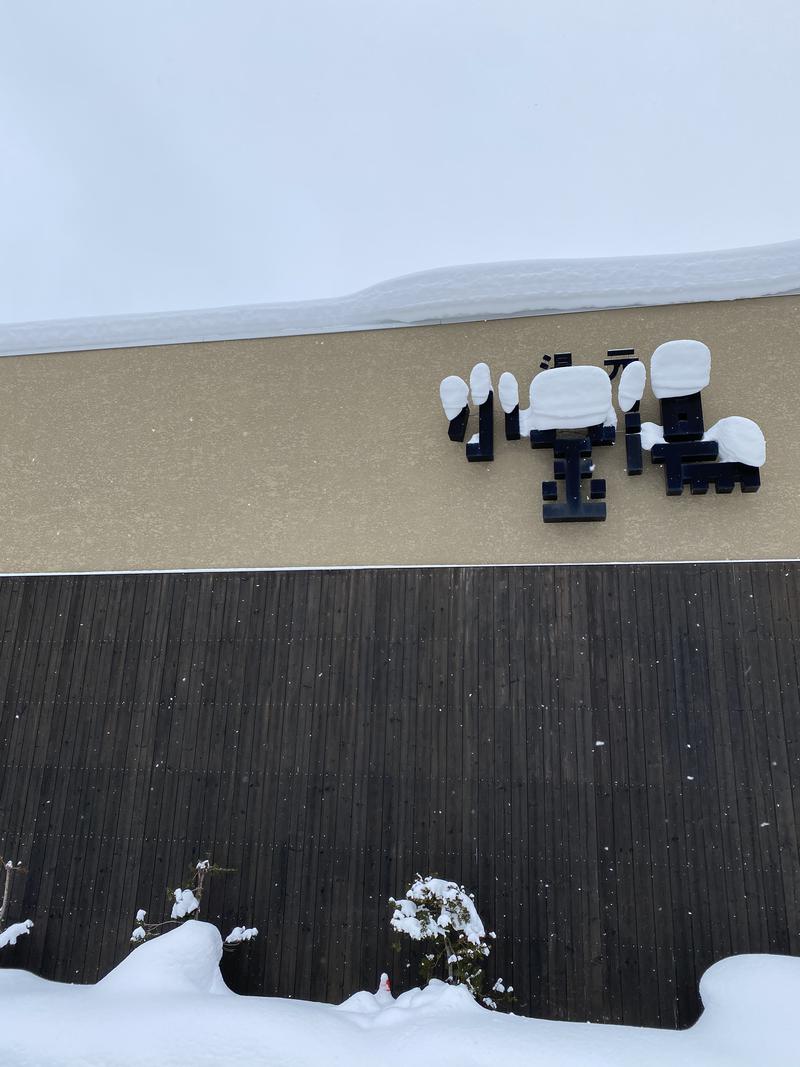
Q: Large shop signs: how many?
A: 1